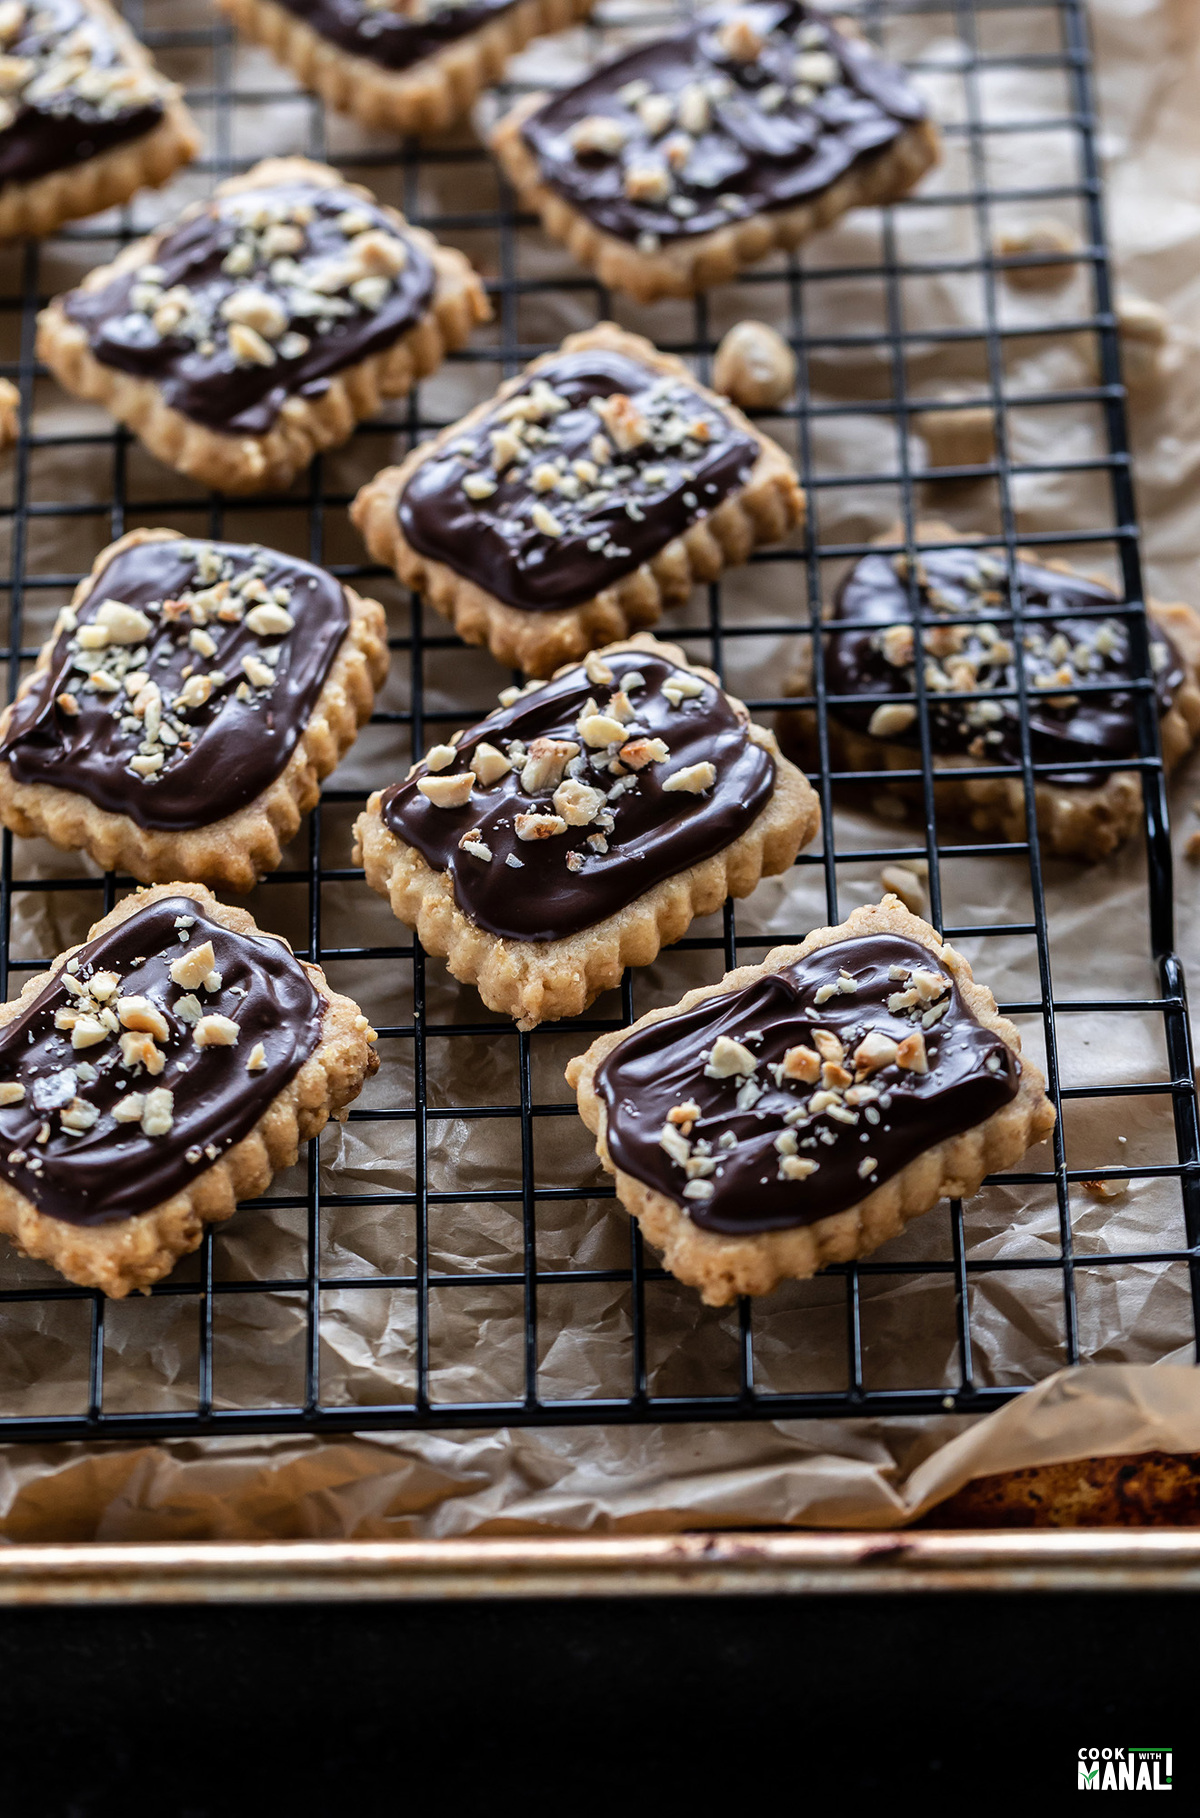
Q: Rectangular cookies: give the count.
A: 10